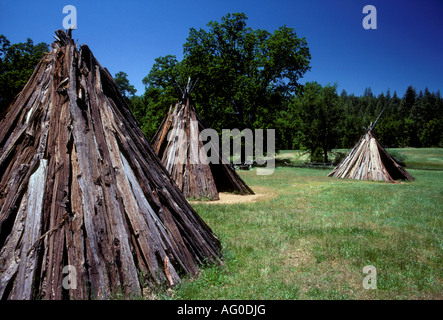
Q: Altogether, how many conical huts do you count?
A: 3